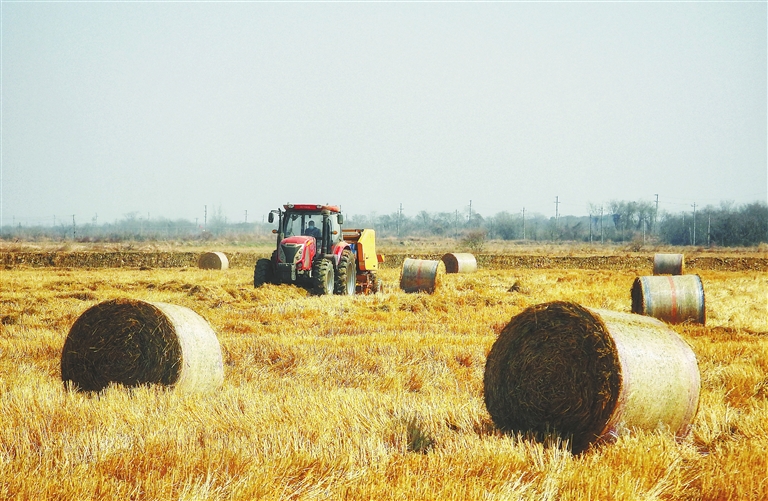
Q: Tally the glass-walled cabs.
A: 1